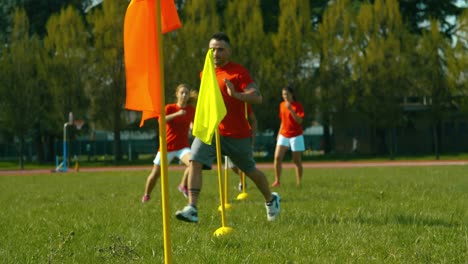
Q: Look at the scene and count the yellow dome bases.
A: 3